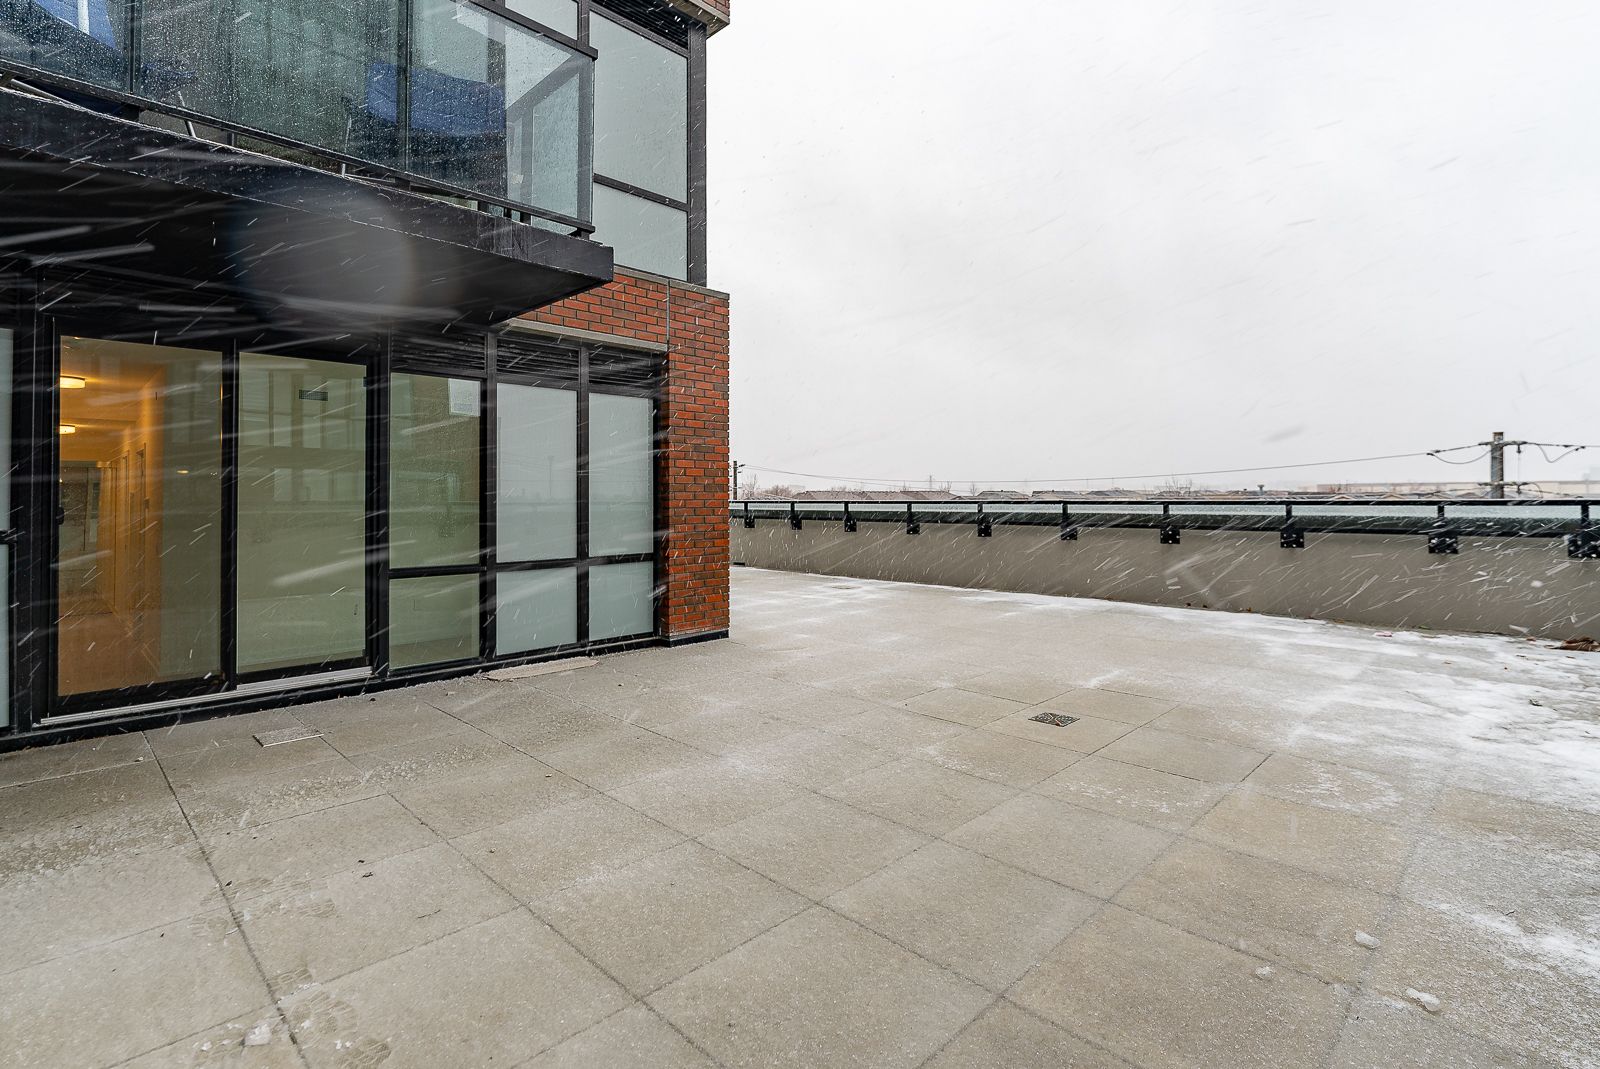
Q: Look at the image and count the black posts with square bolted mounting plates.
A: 10